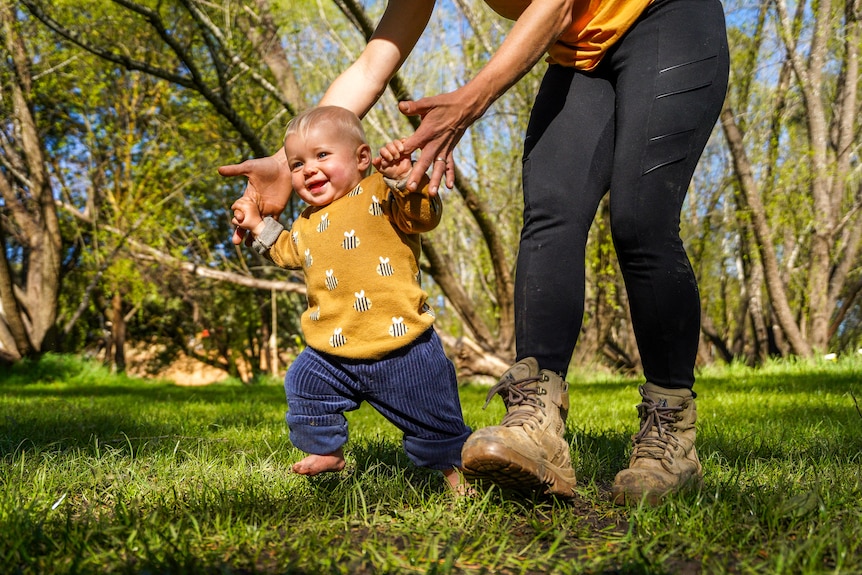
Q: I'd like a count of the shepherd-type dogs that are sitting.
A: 0